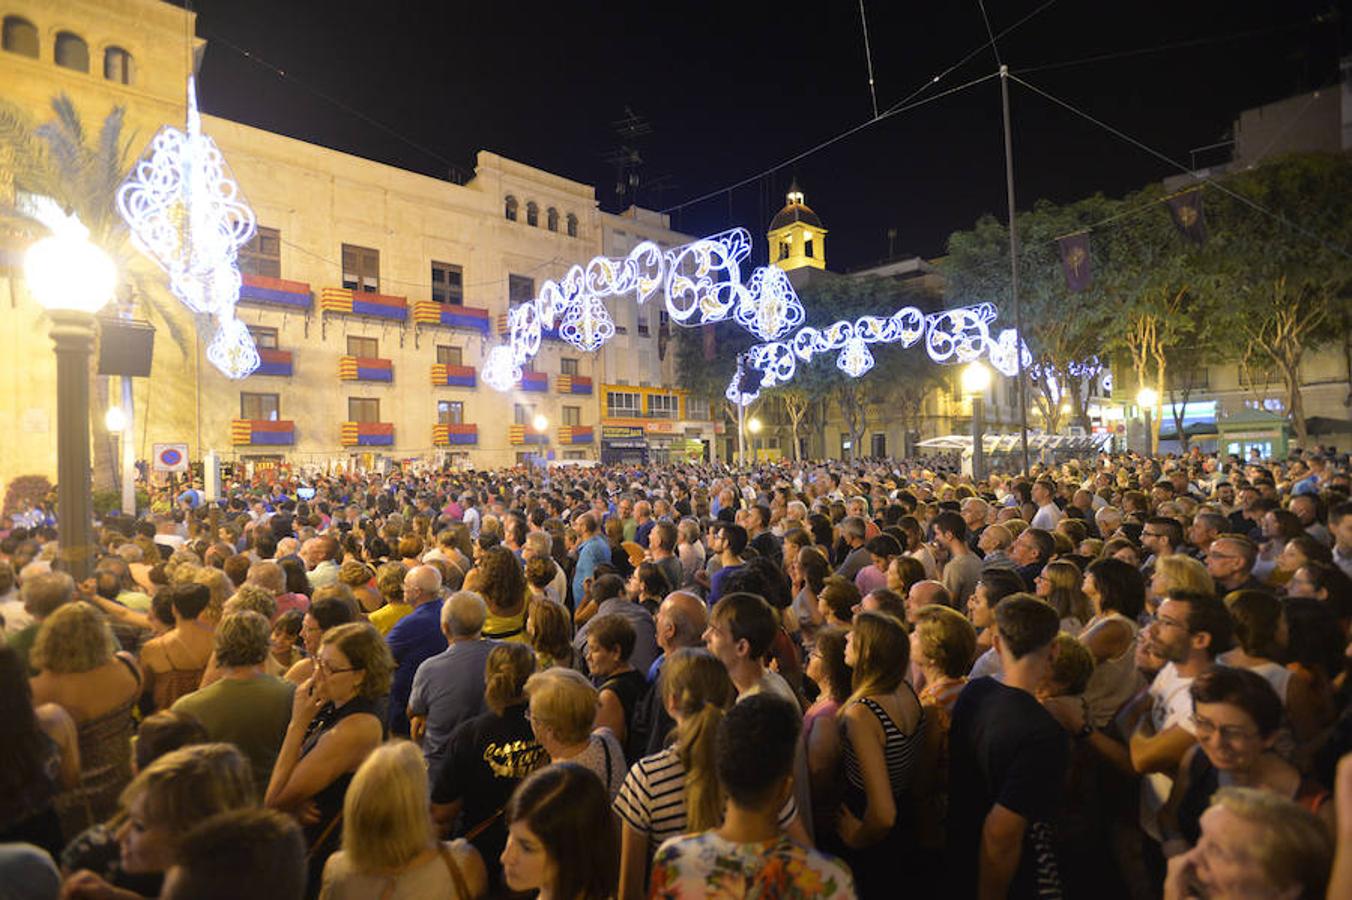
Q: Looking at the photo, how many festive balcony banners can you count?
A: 14